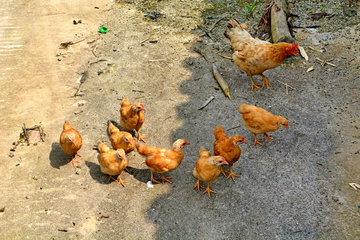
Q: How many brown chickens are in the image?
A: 9